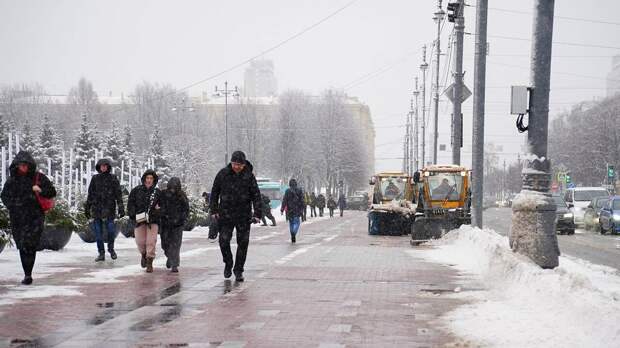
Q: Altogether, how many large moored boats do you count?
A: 0